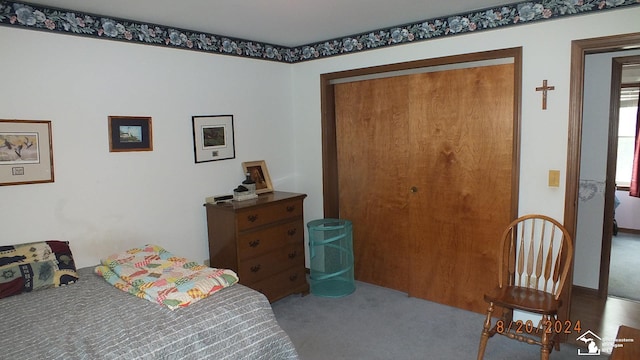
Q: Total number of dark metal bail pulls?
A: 7